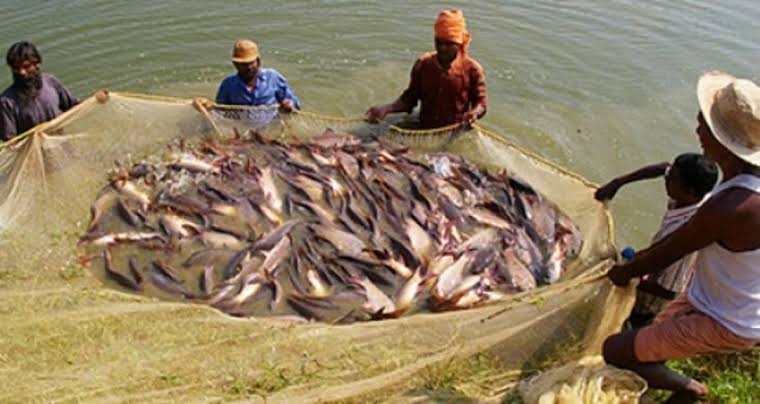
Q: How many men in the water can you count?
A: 3